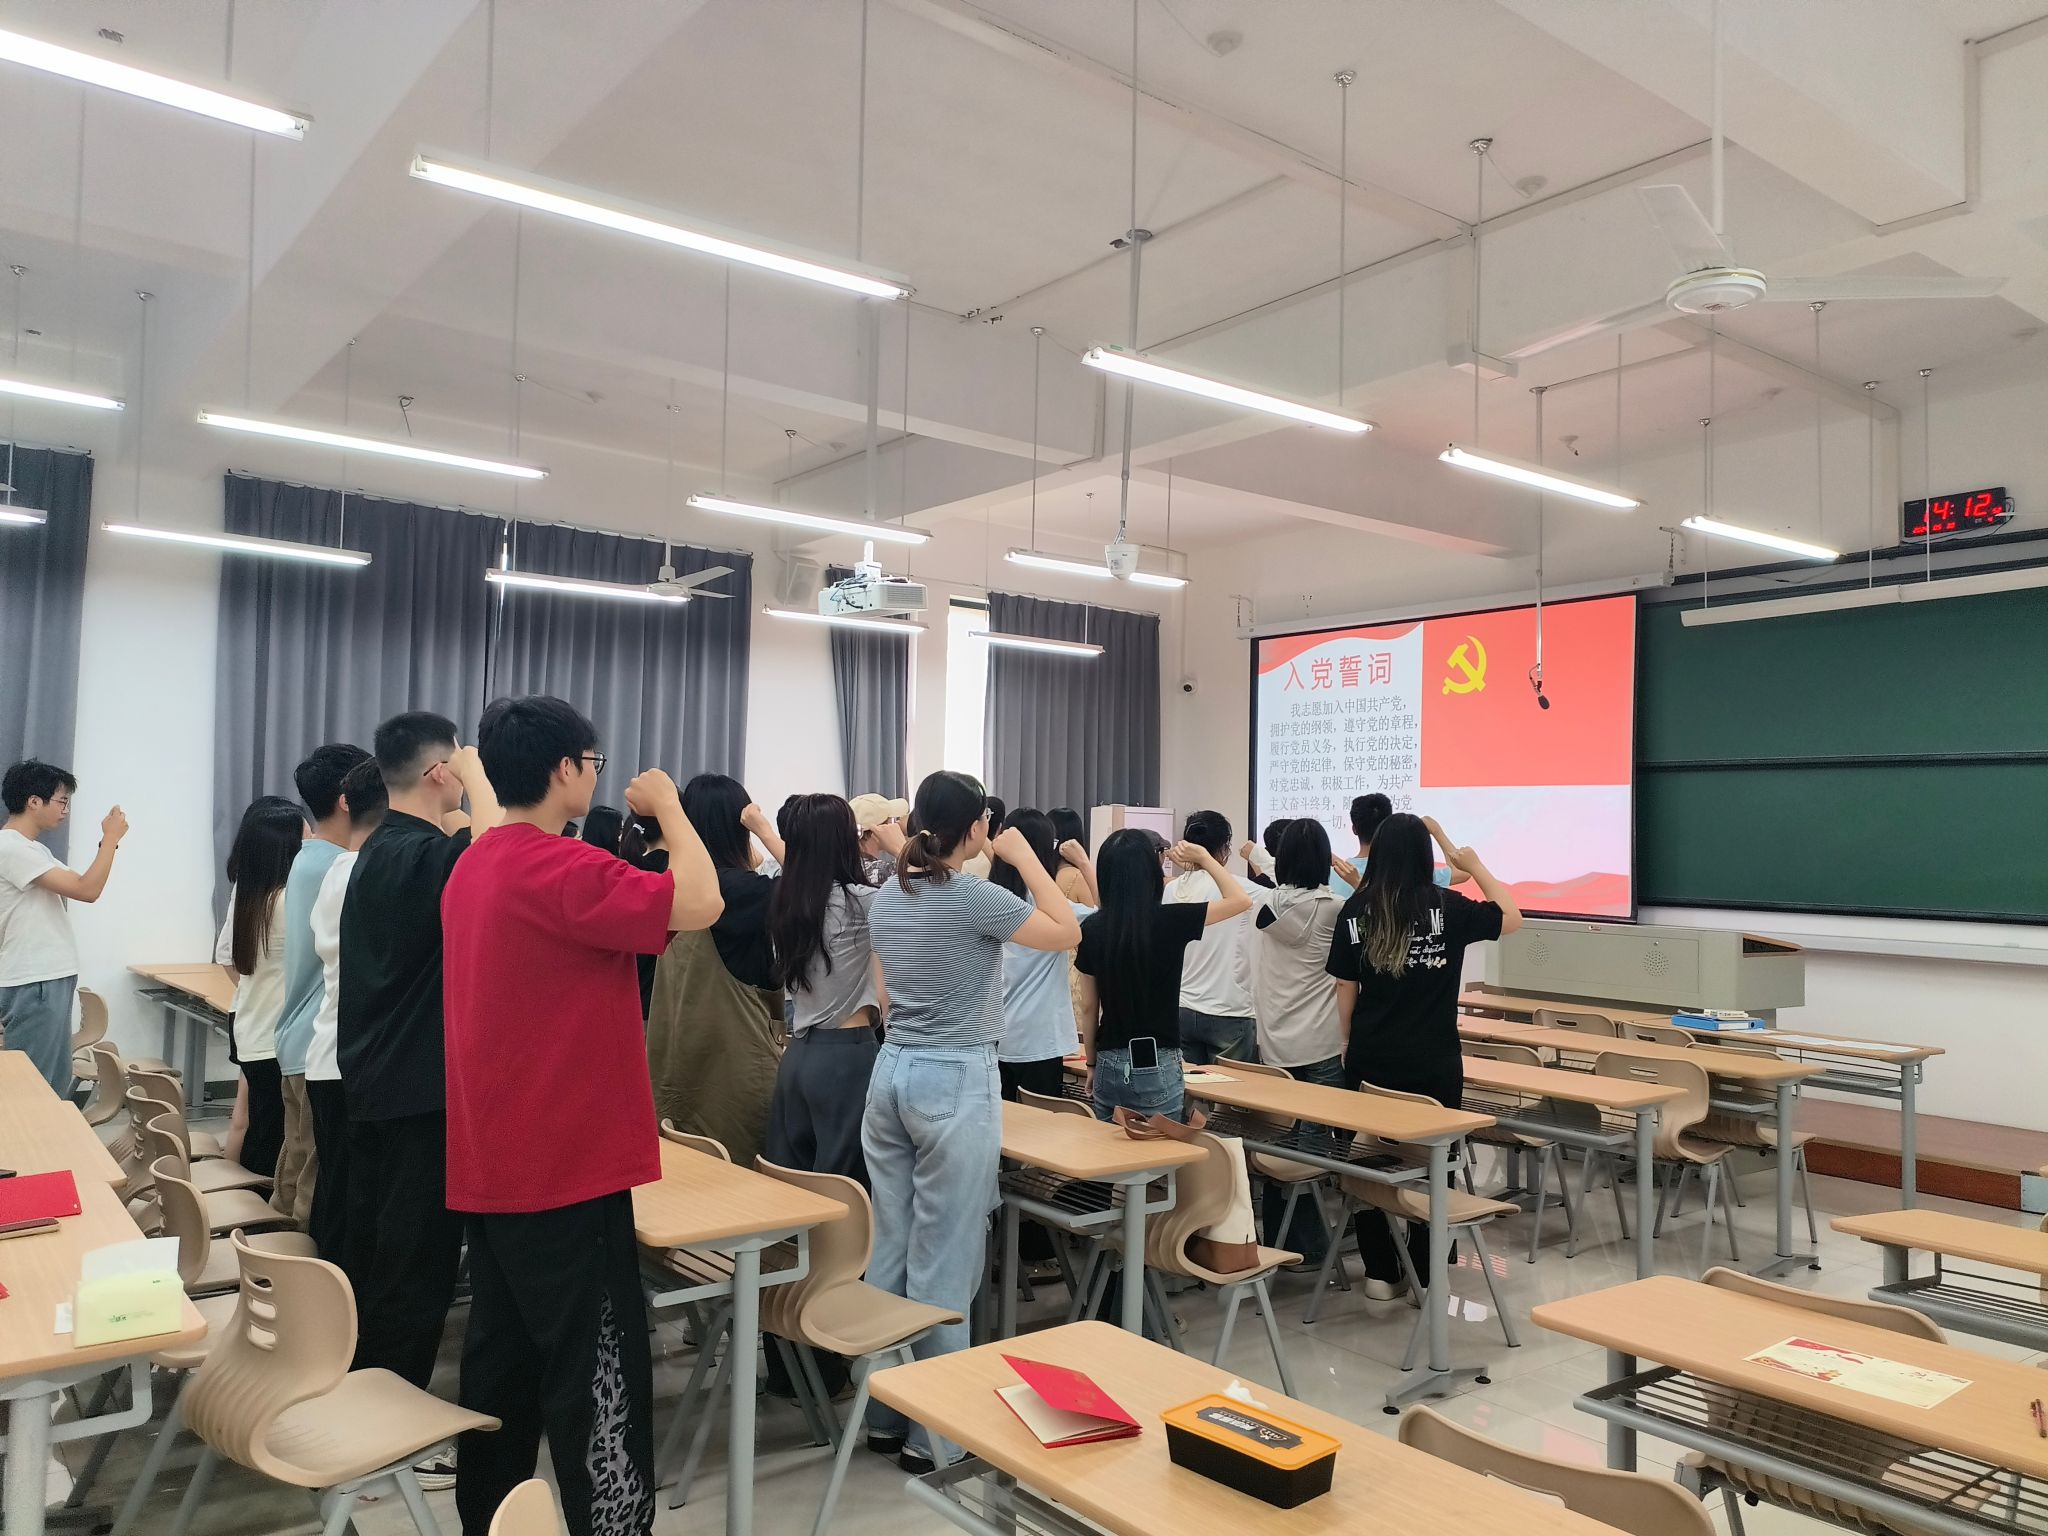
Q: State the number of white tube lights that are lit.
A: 14